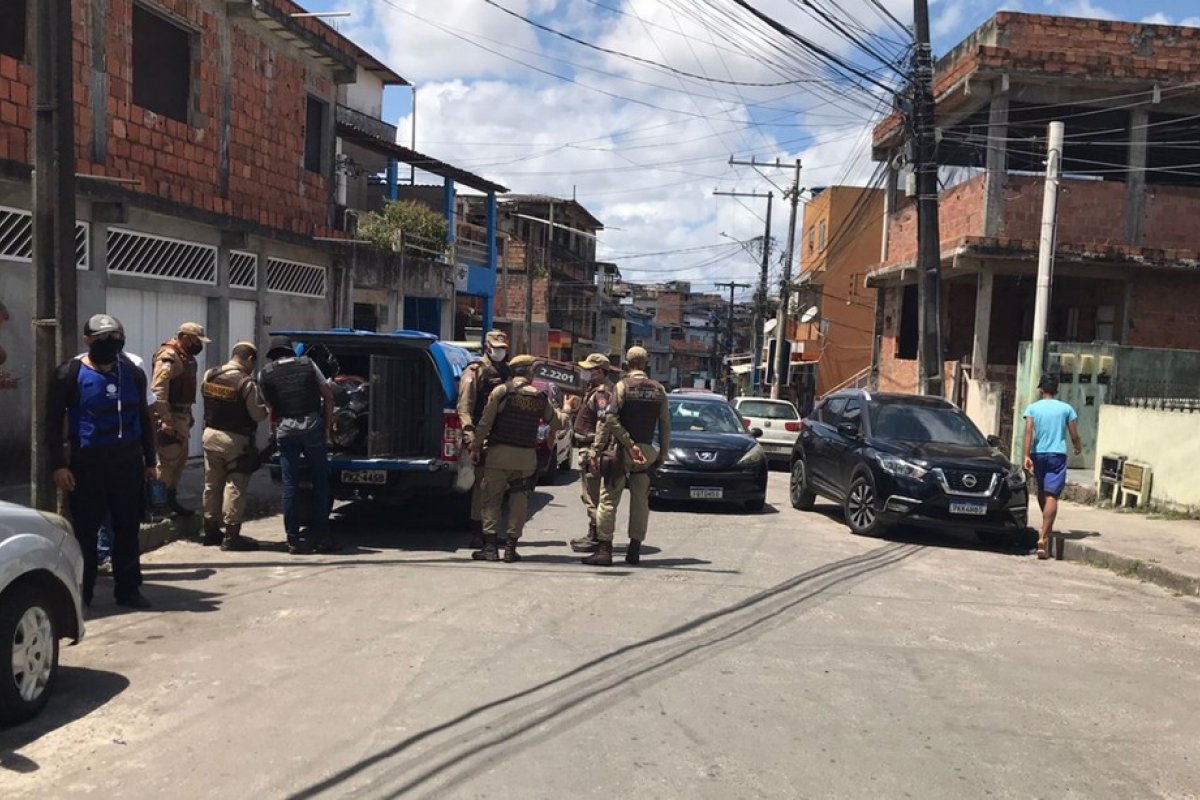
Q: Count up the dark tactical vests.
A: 7